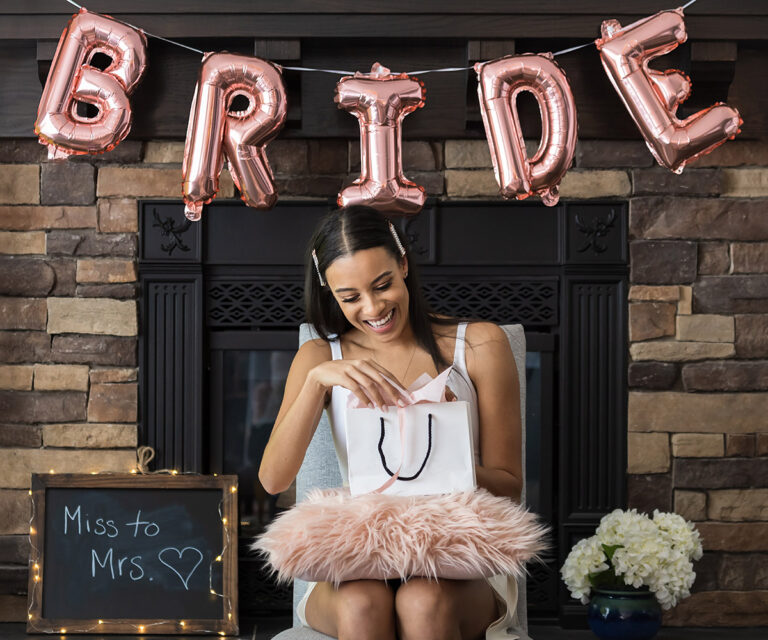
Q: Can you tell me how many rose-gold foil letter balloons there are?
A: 5